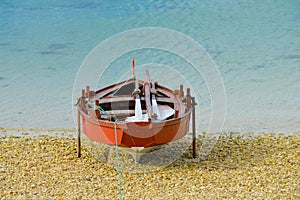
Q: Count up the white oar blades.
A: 2